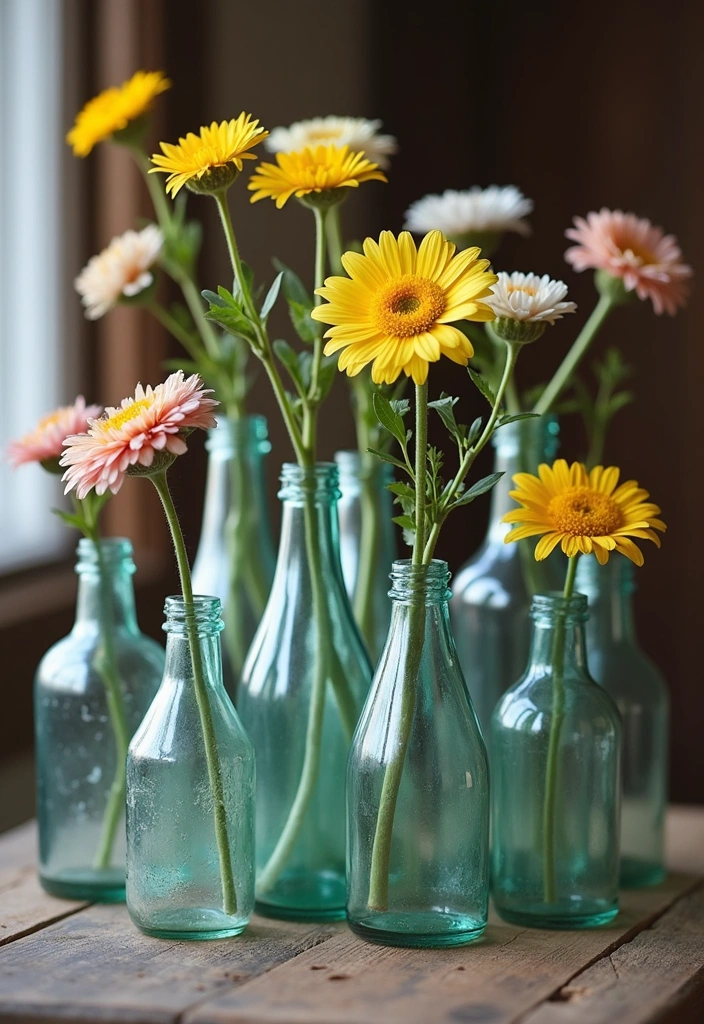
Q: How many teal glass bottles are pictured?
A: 9